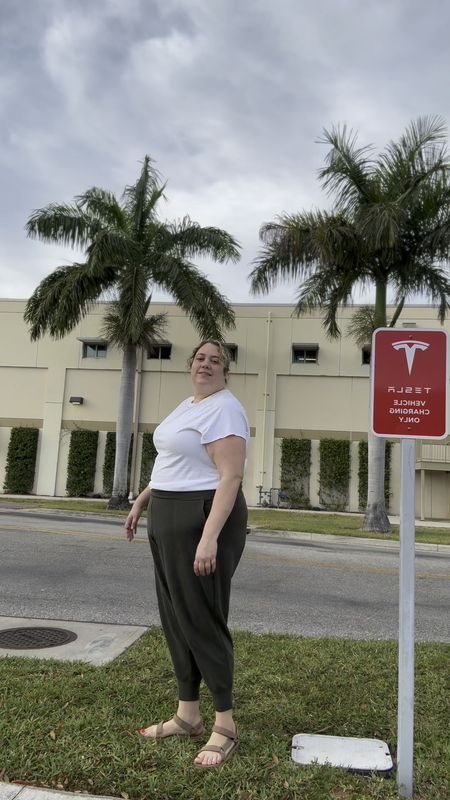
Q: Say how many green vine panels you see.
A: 7